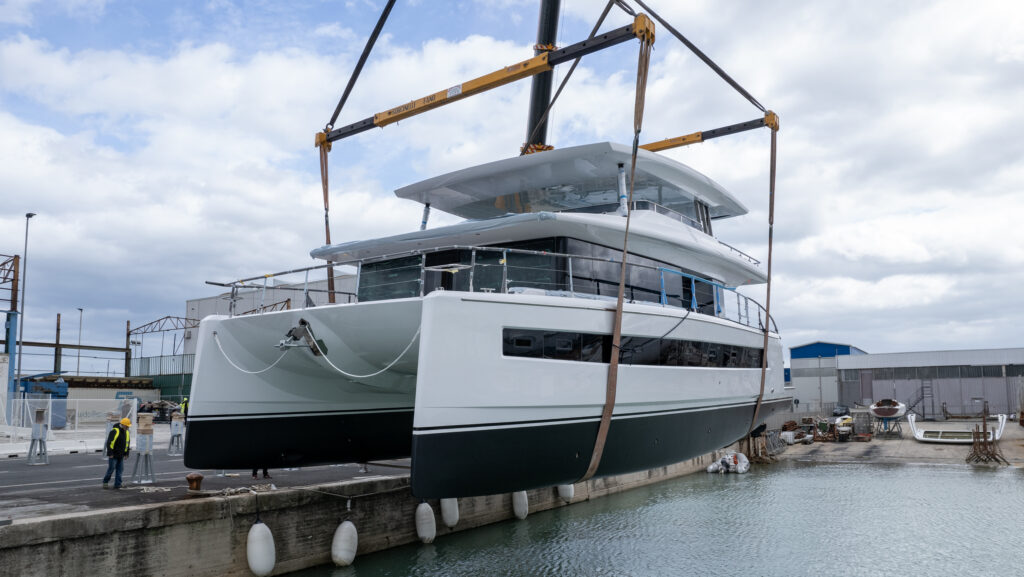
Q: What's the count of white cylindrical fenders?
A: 6